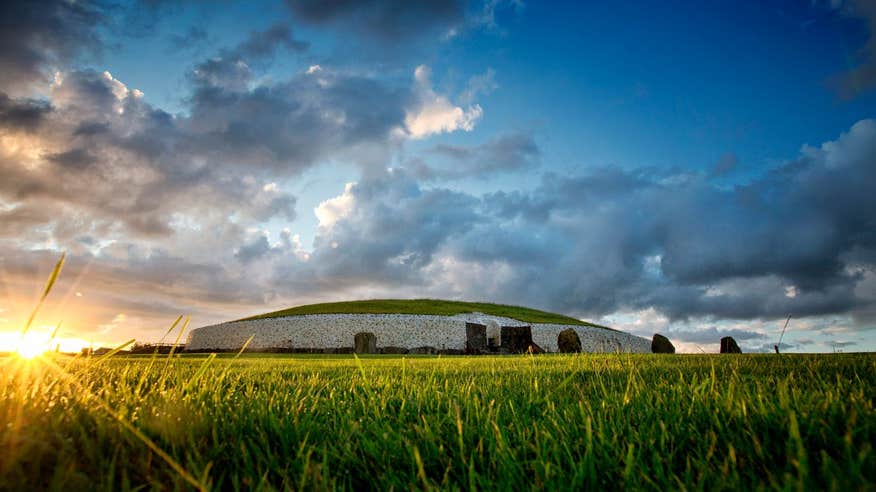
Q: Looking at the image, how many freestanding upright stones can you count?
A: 4